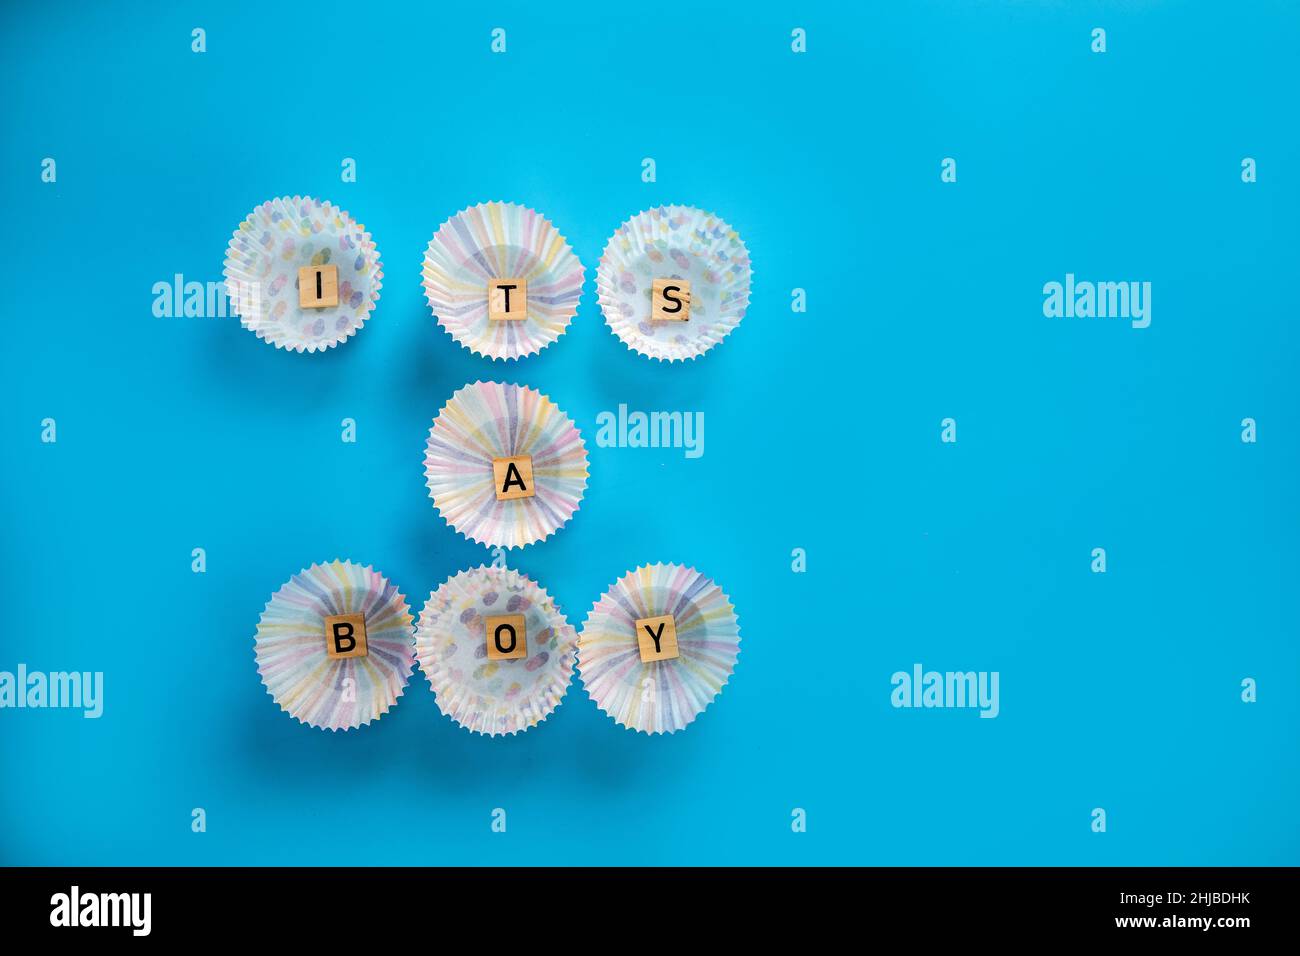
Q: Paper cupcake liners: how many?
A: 7